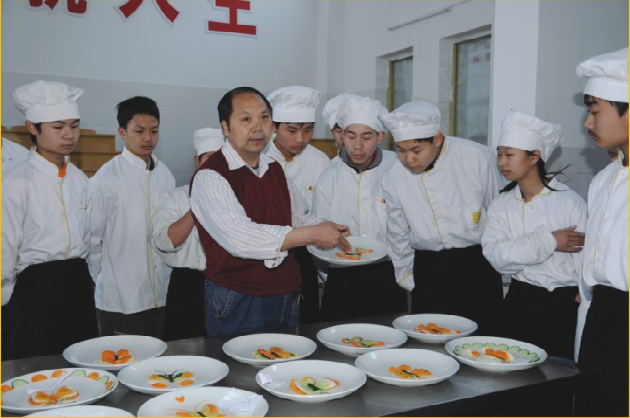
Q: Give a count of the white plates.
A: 12